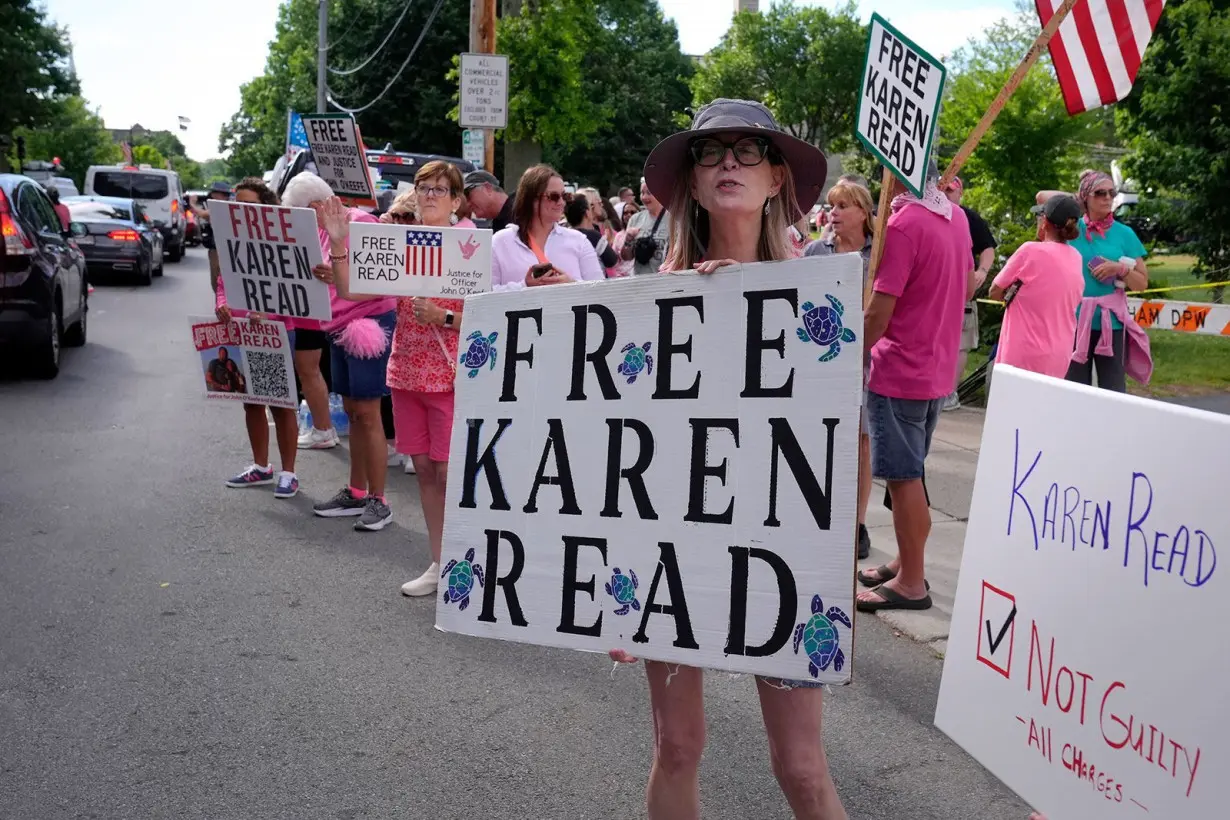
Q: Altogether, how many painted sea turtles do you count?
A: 6